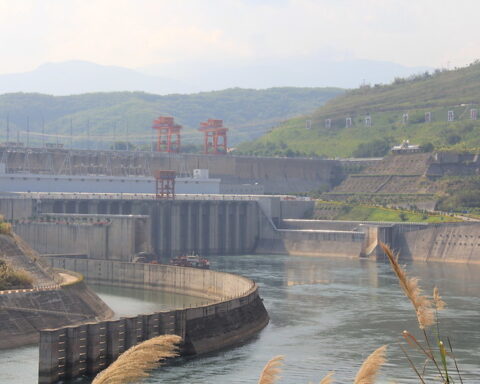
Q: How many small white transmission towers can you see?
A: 8